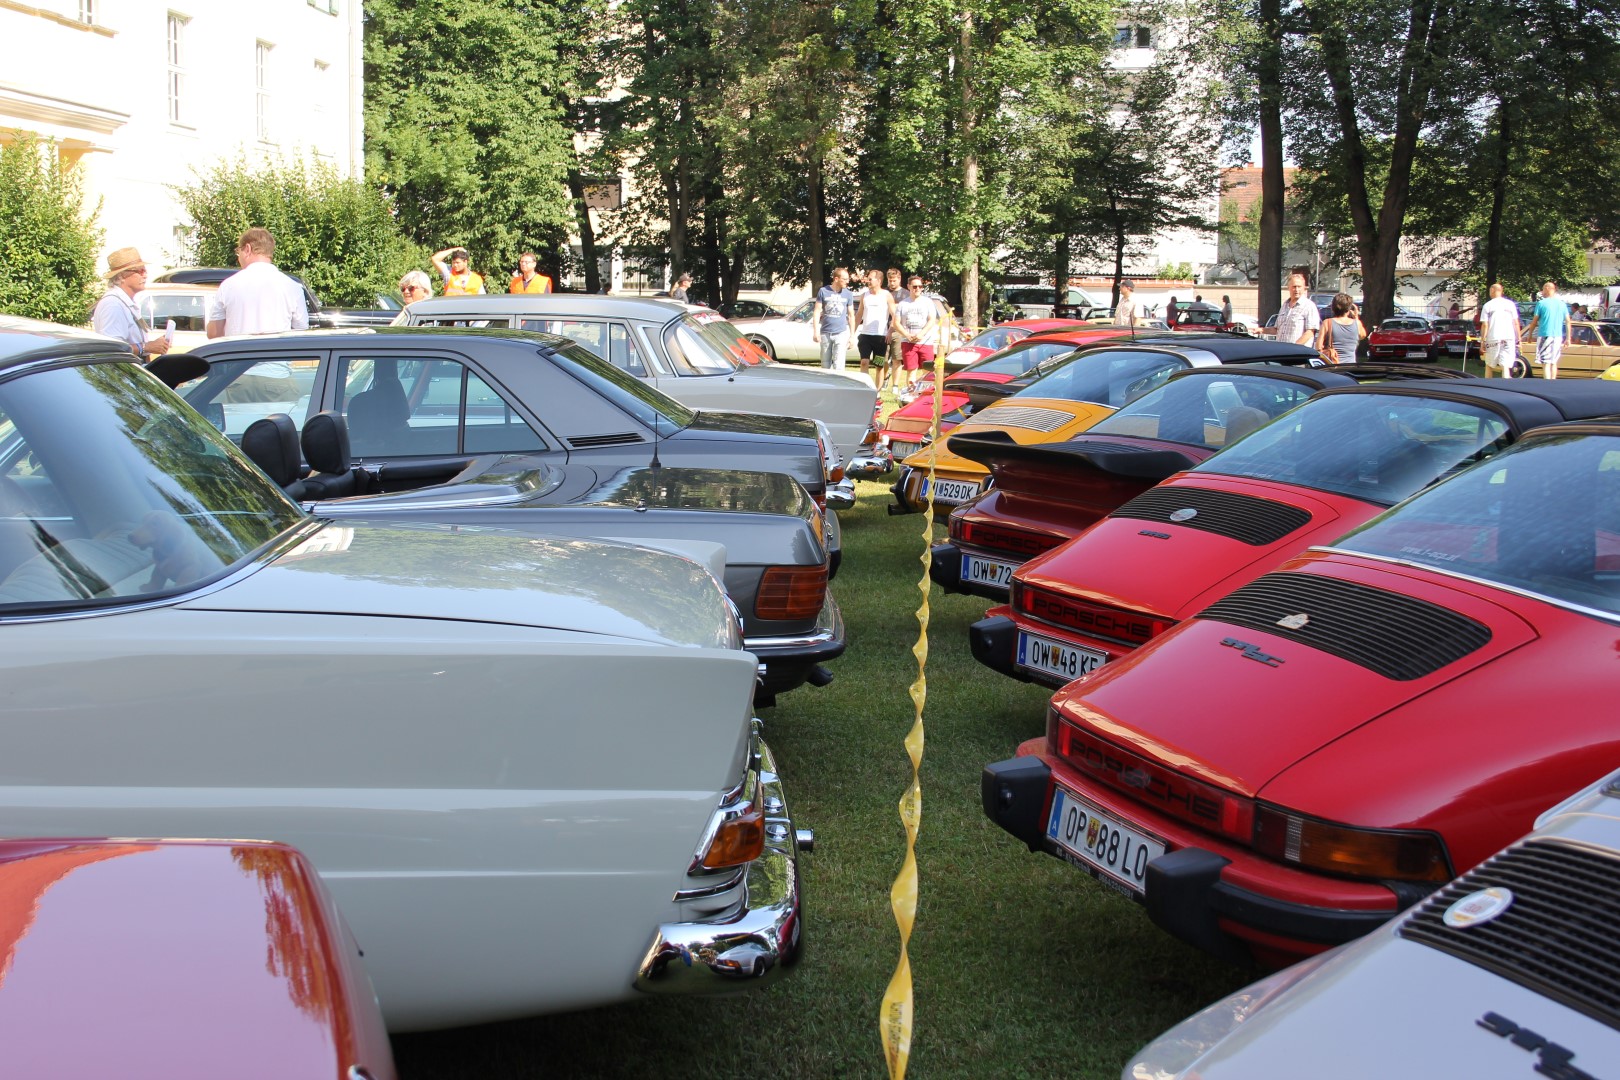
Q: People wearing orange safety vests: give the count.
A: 2